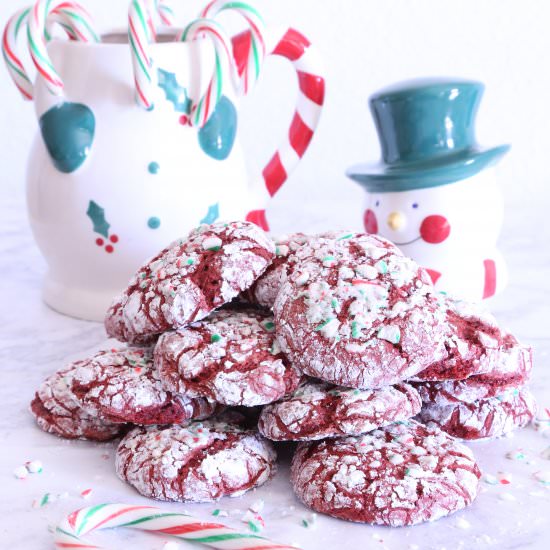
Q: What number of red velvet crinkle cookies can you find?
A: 12